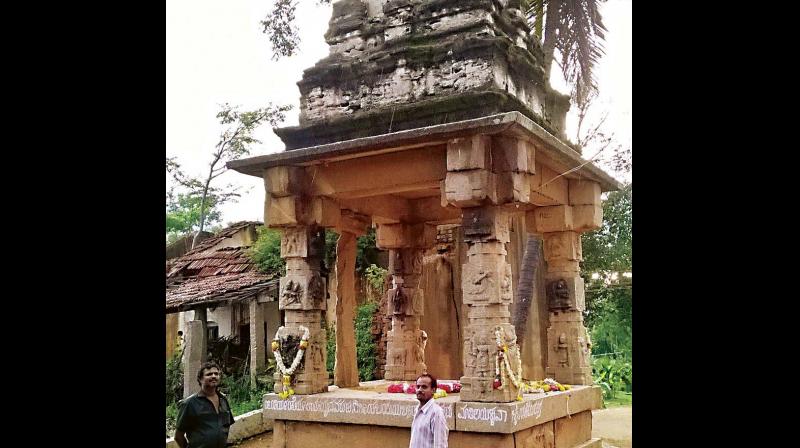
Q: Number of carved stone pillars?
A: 4